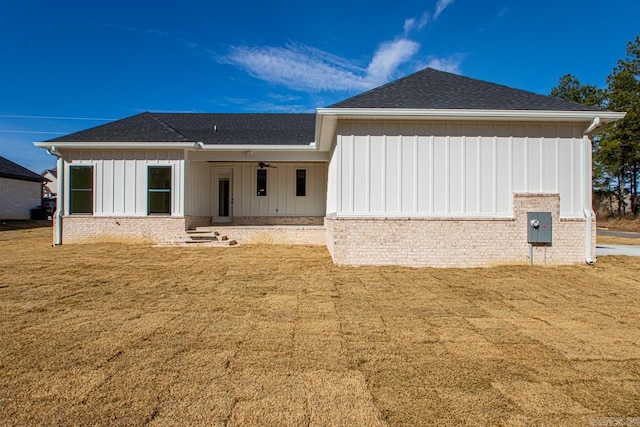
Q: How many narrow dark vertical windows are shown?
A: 2